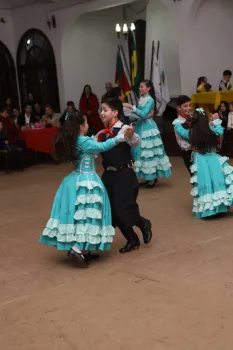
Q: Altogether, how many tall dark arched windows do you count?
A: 2